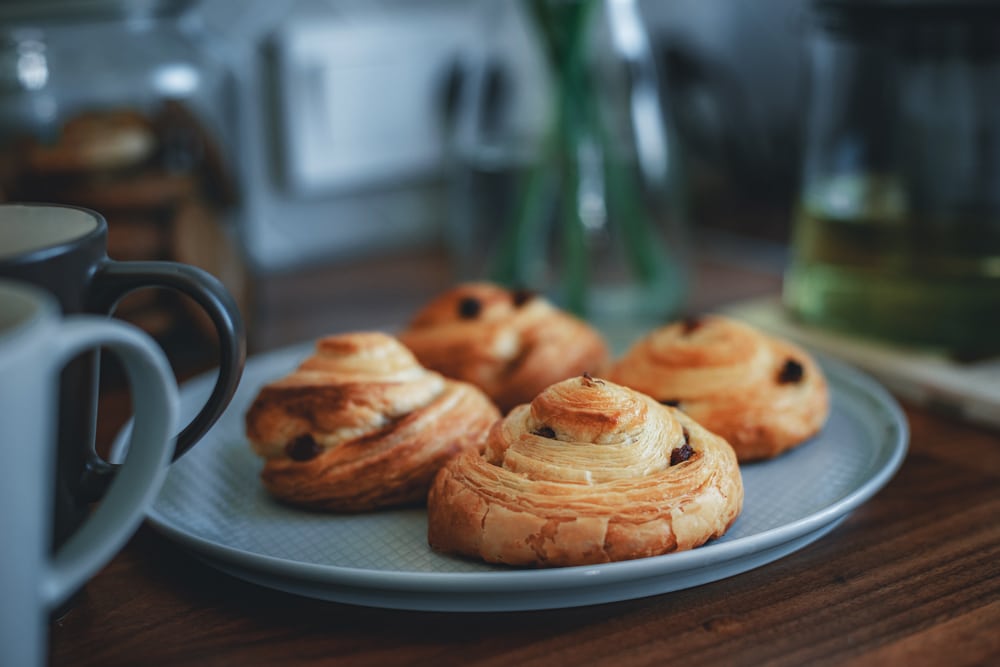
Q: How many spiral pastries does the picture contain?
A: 4